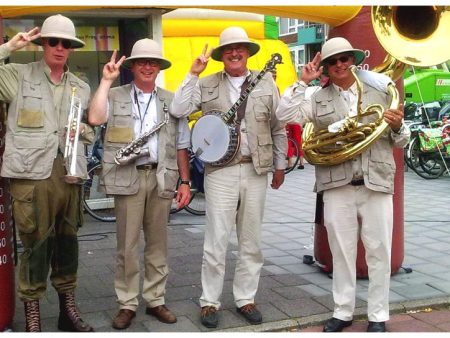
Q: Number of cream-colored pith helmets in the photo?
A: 4